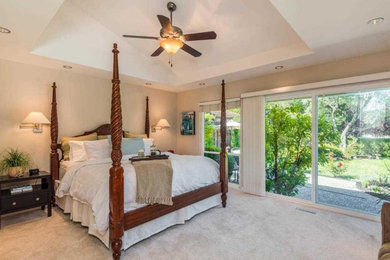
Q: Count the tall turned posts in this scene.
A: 4